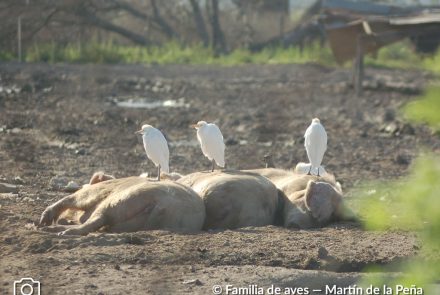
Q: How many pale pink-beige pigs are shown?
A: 3